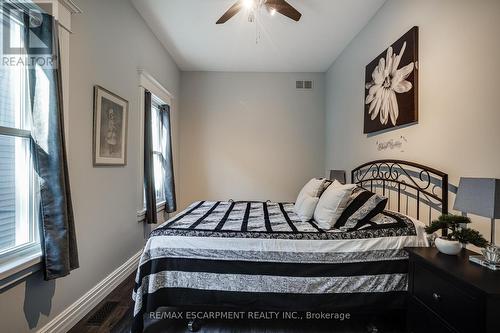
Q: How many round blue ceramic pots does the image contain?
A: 0